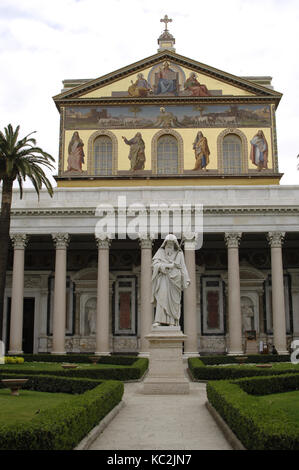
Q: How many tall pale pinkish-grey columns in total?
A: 7